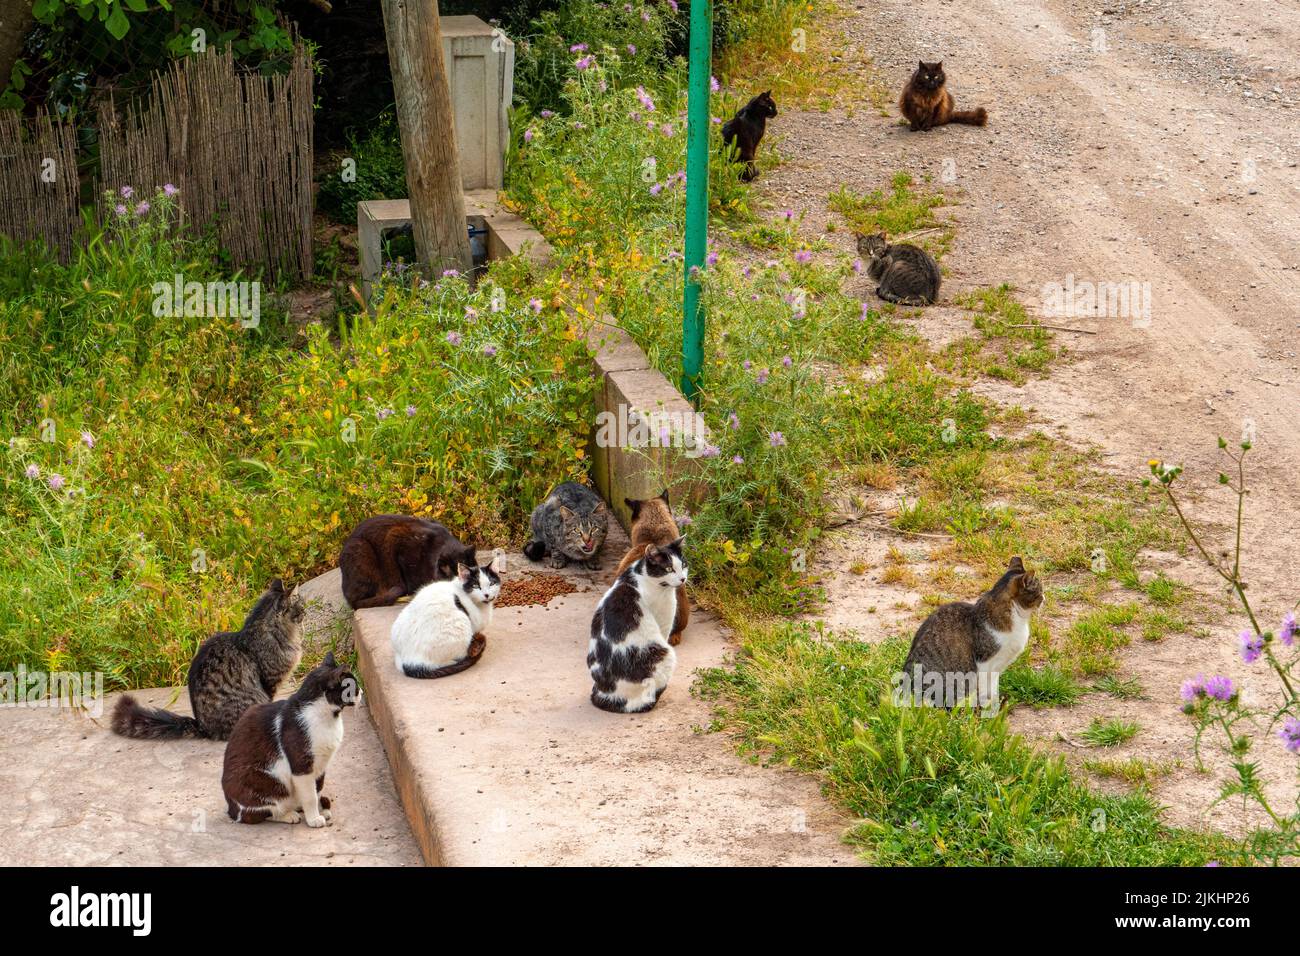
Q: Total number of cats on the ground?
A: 11